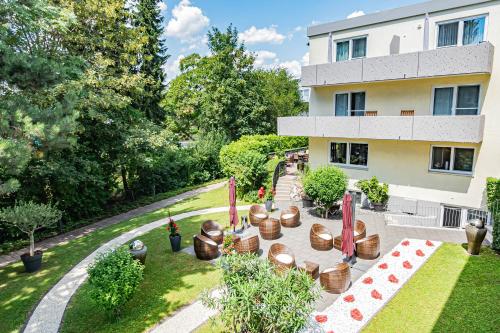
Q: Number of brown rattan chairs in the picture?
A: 11